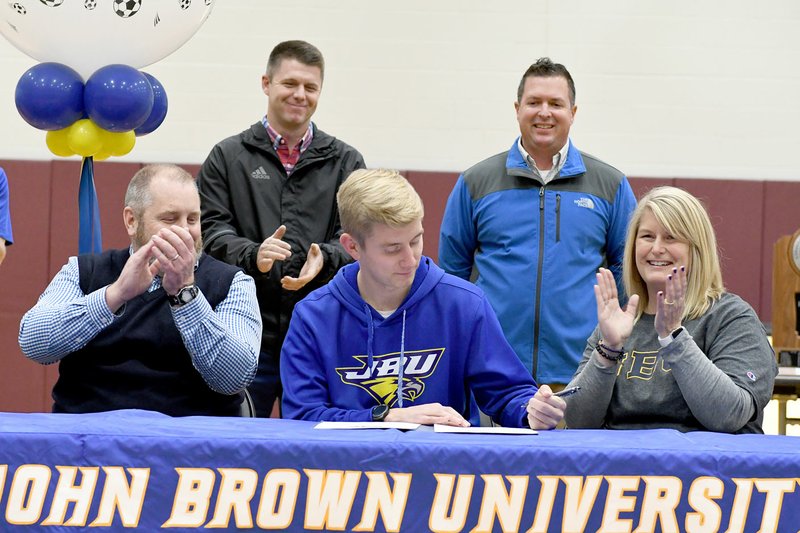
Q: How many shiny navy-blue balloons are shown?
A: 3